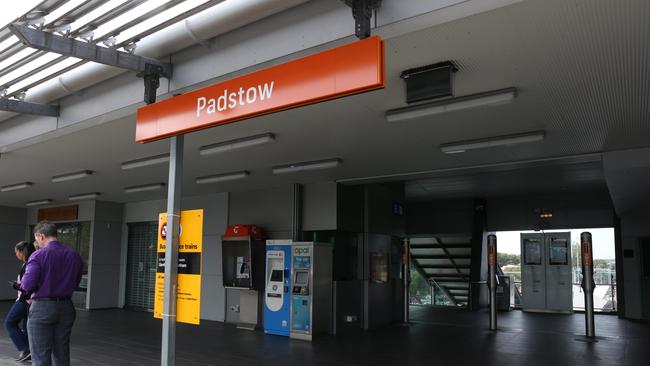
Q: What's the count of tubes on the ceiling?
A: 11